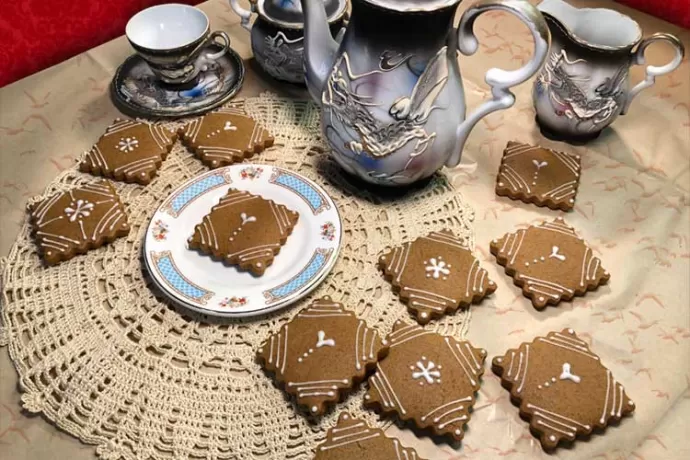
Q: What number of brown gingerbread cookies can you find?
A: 11